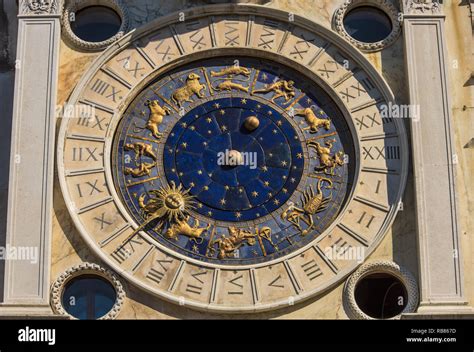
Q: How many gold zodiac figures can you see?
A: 12